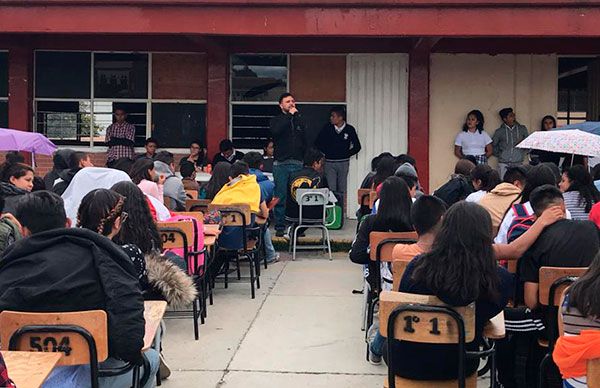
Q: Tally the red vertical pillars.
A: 3